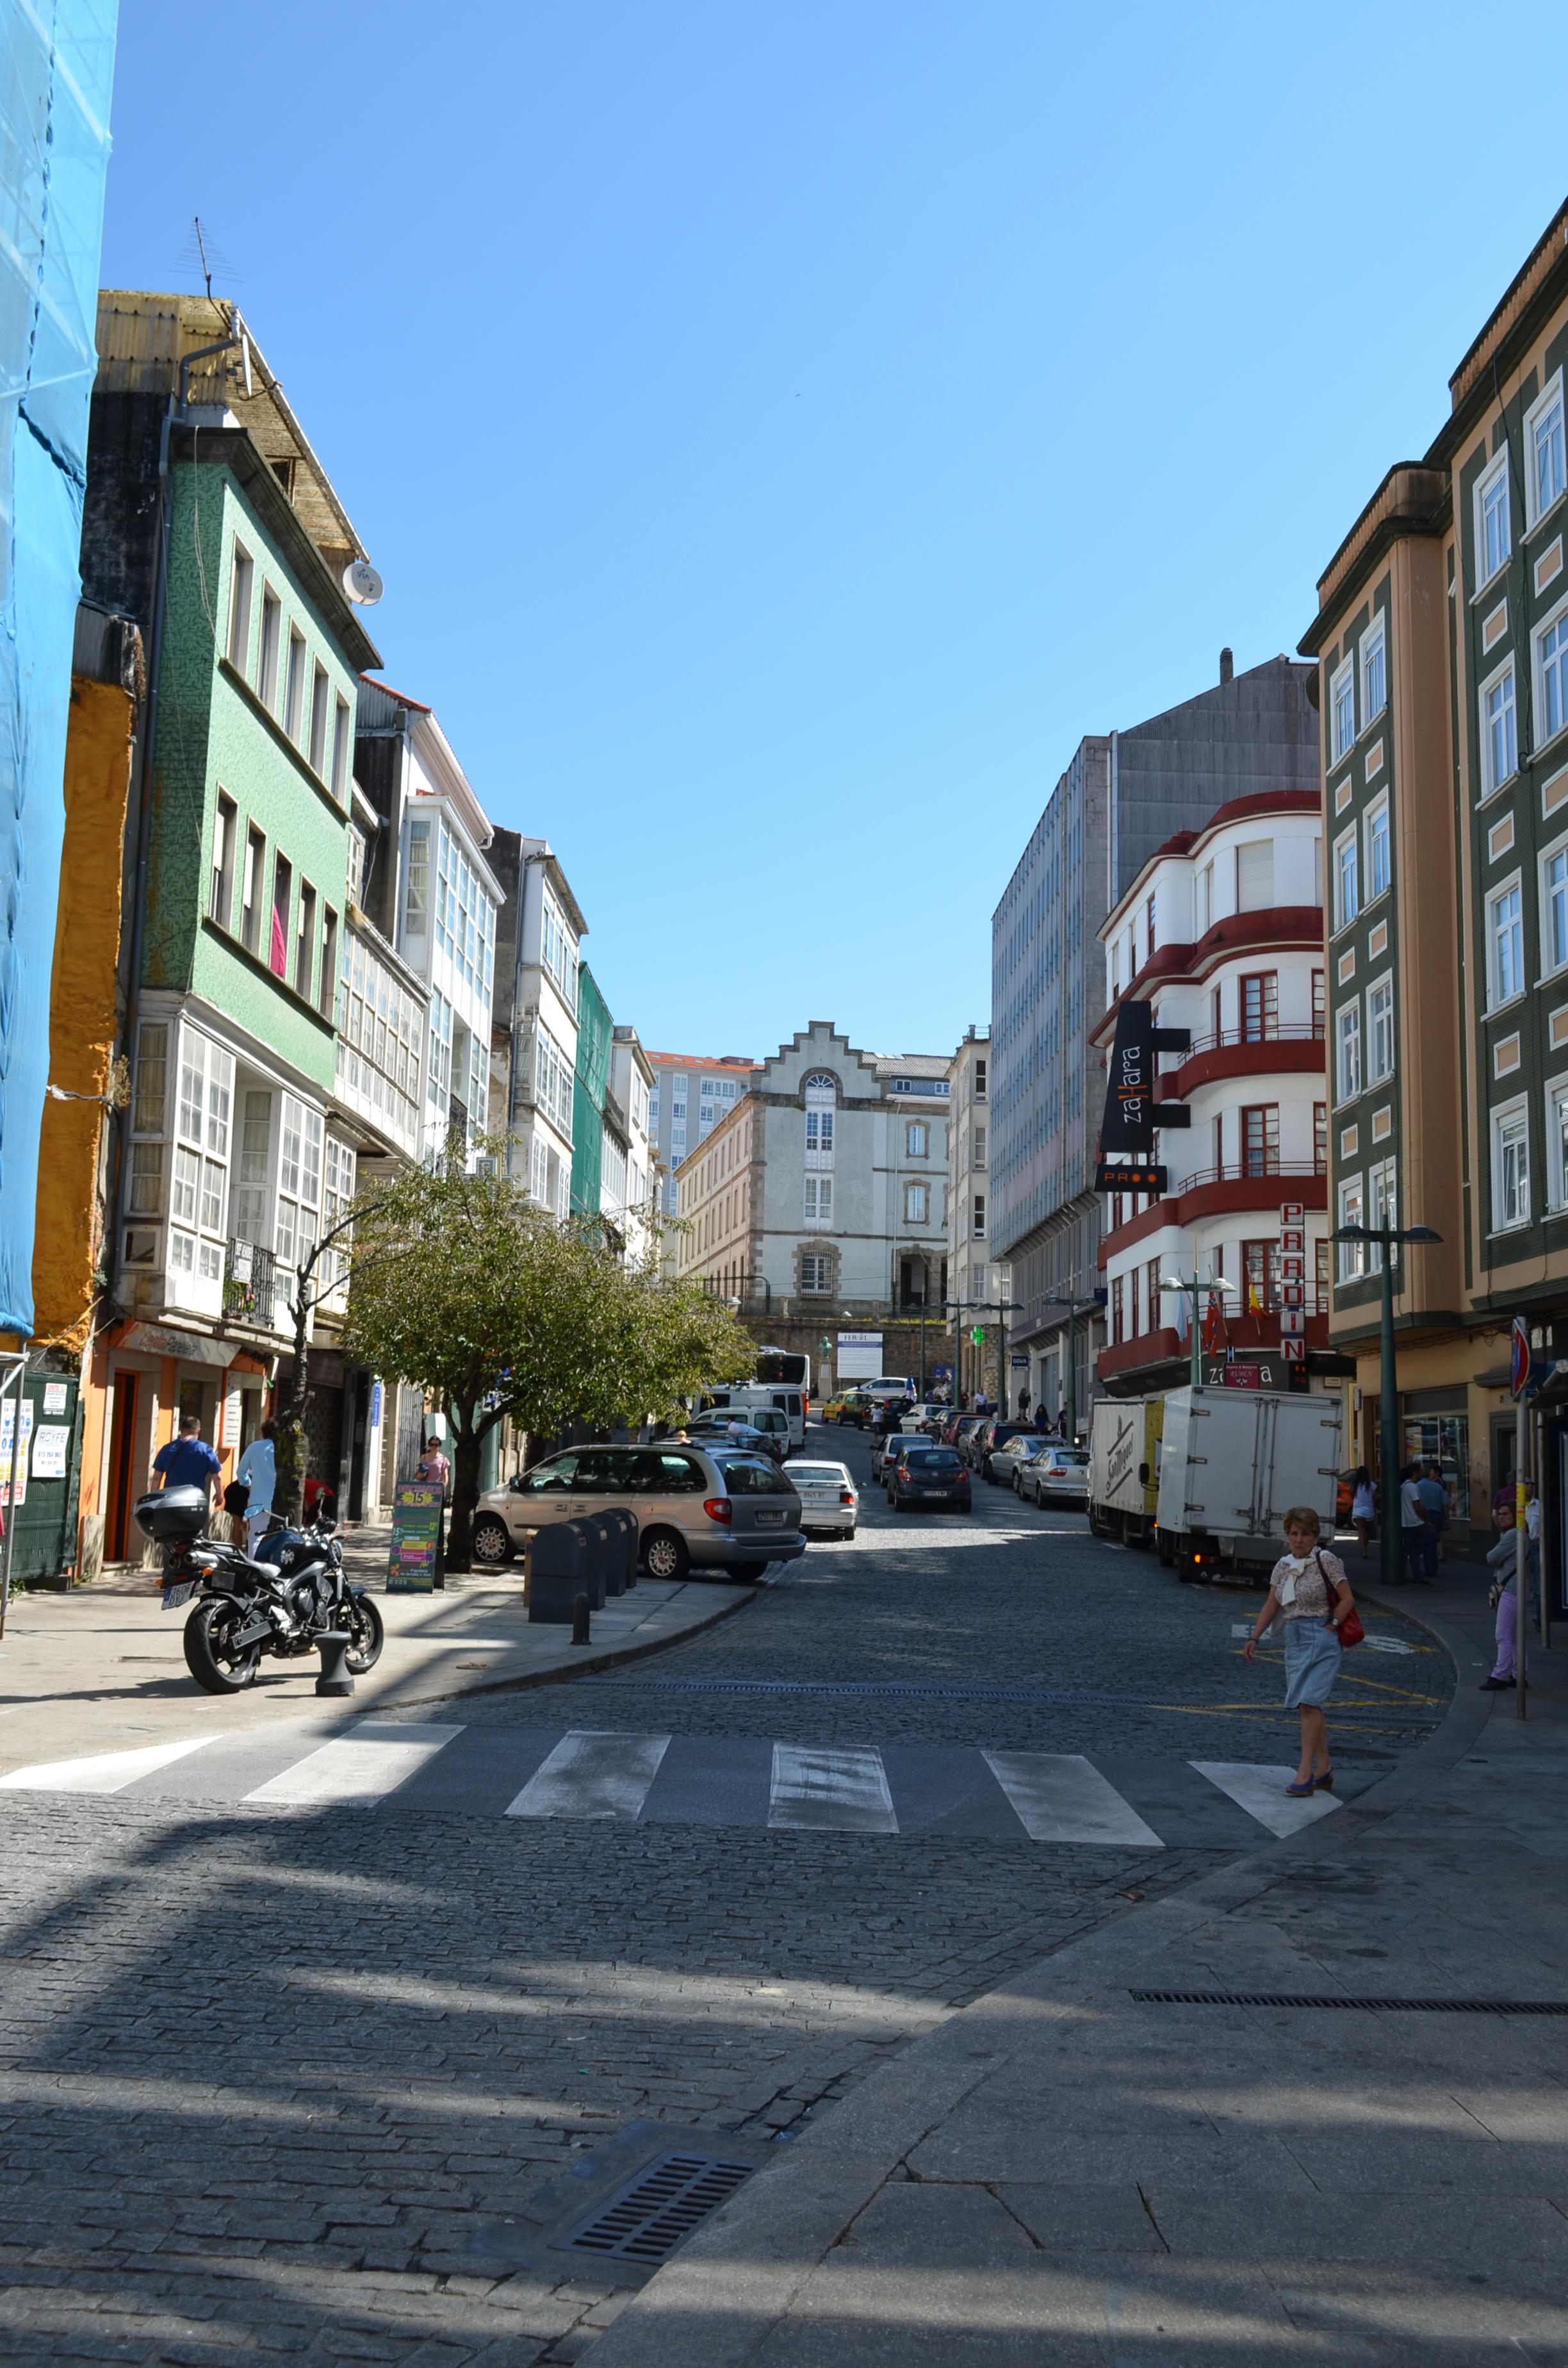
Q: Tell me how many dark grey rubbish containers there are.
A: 4